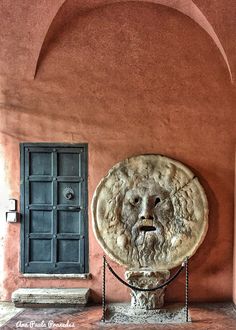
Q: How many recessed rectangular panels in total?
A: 8